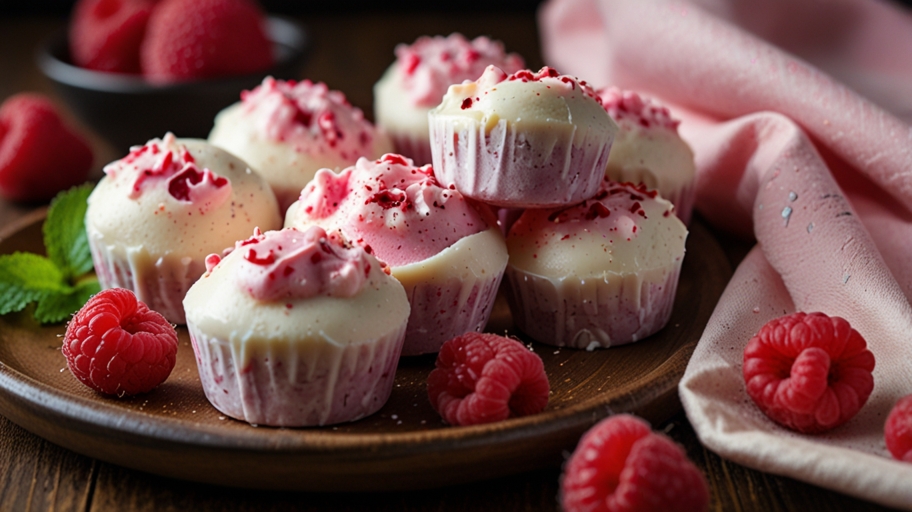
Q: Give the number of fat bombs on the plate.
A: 8